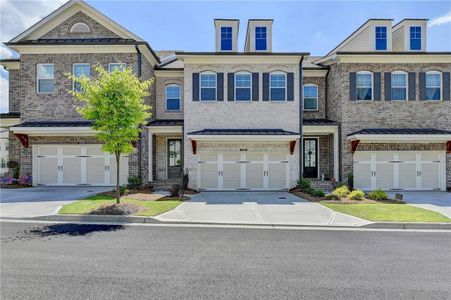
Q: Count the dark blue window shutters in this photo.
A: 12